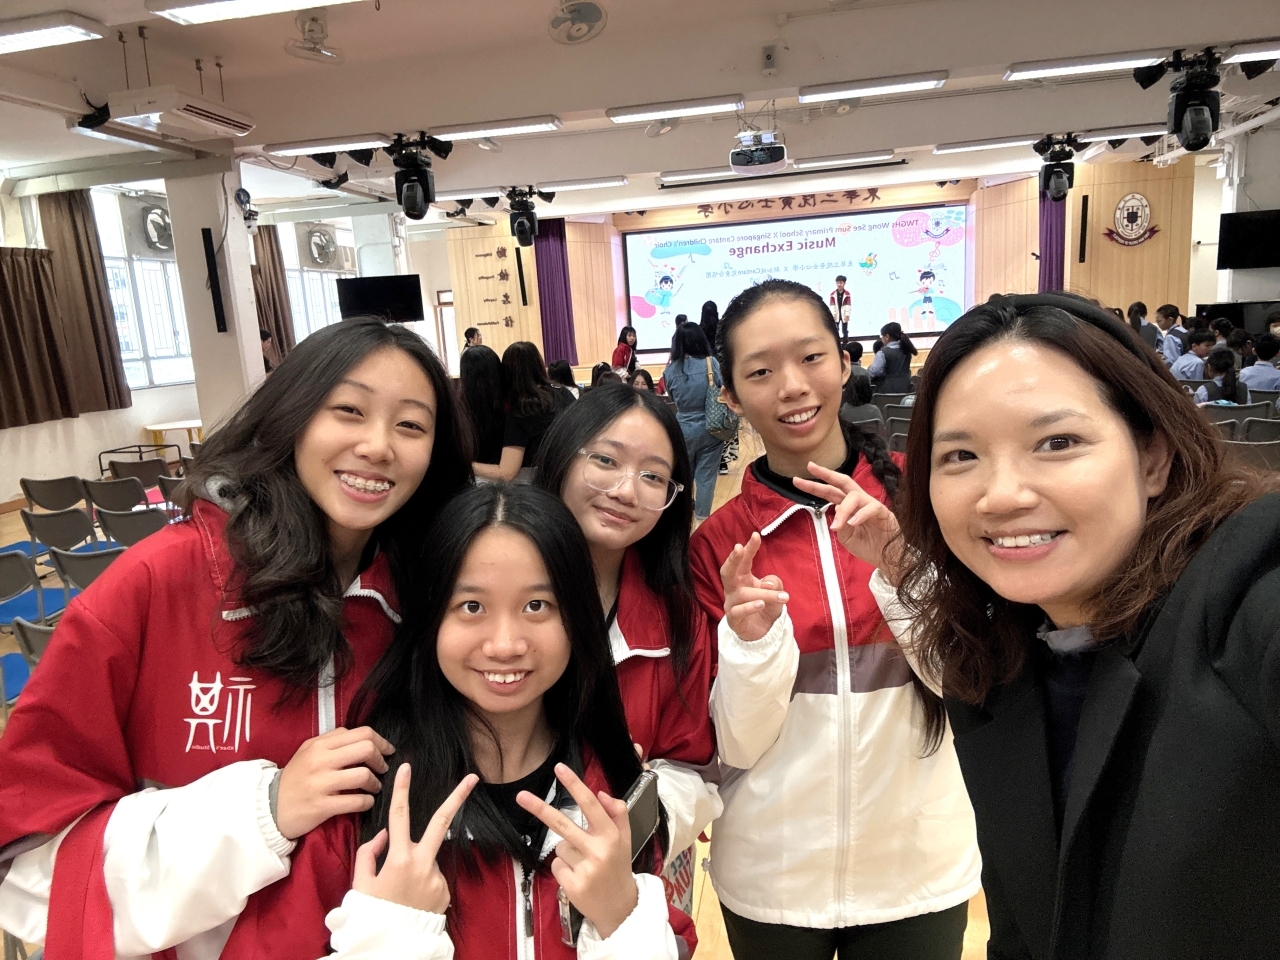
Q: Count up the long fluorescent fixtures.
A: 14